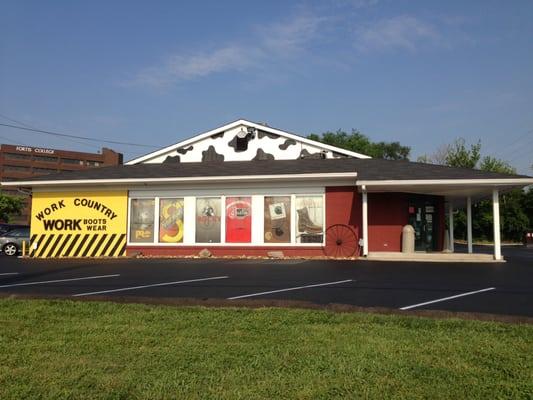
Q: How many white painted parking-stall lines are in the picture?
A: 5